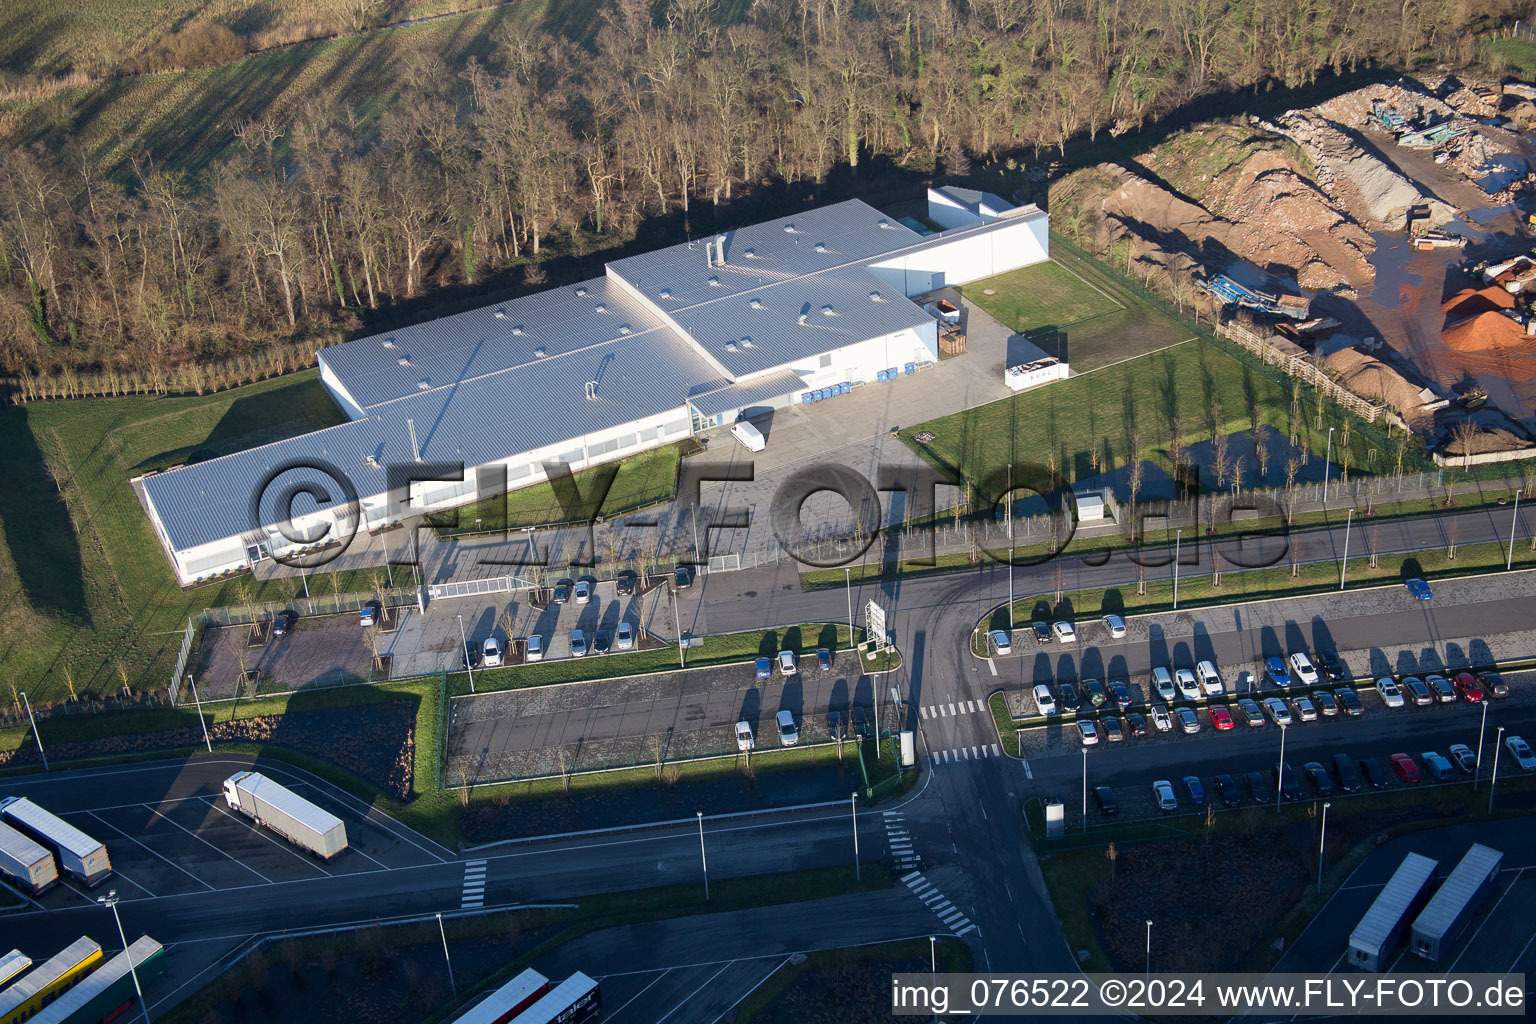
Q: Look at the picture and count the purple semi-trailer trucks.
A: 0